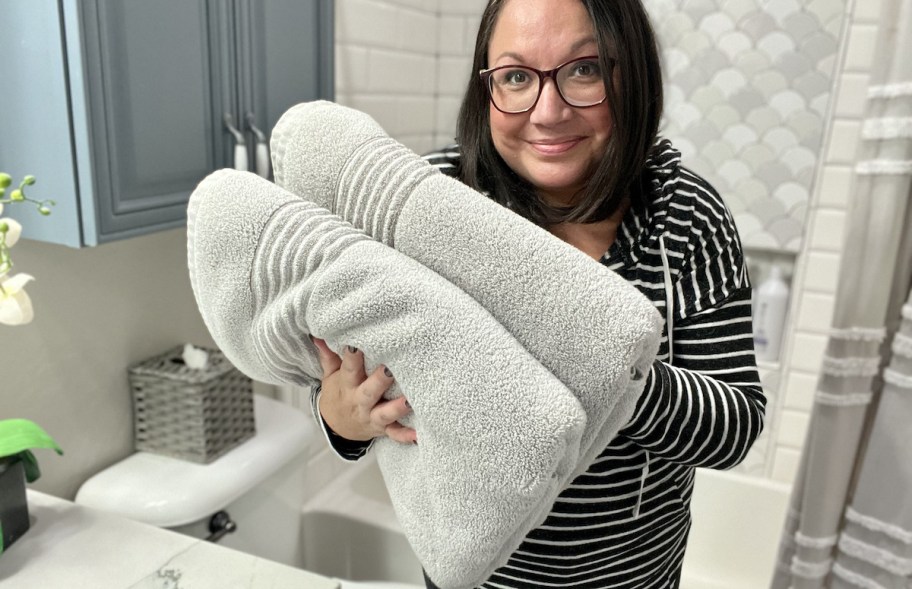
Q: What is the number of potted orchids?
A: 1